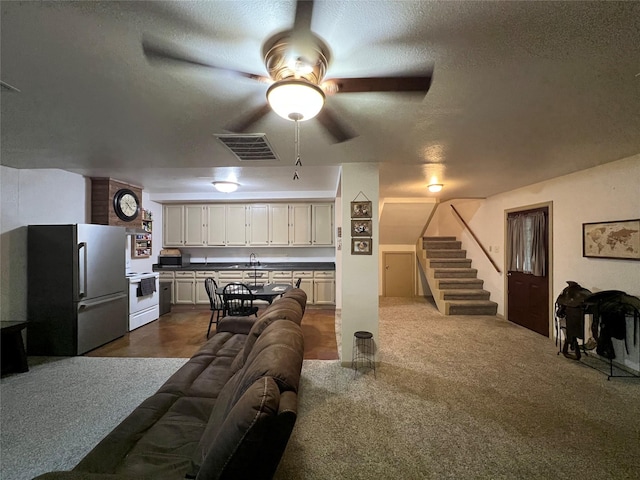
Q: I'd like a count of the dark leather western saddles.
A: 2